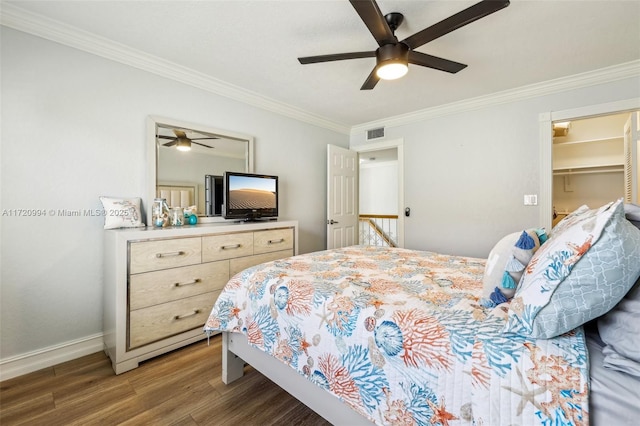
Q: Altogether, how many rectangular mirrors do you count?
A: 1